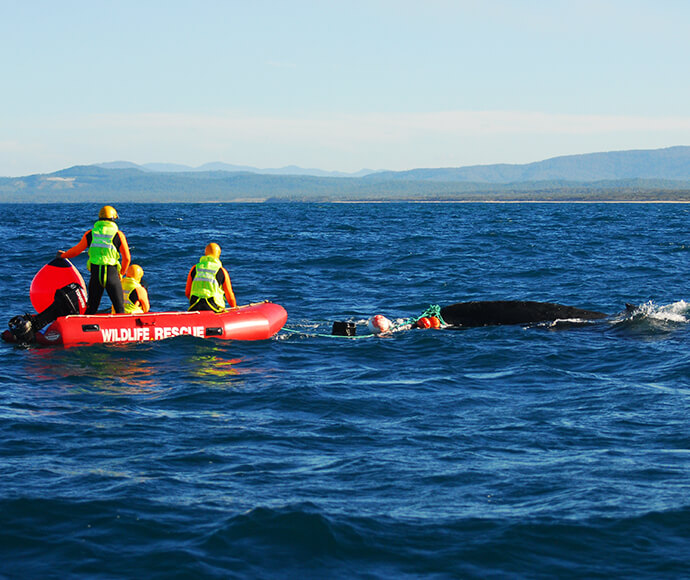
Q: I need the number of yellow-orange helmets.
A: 3